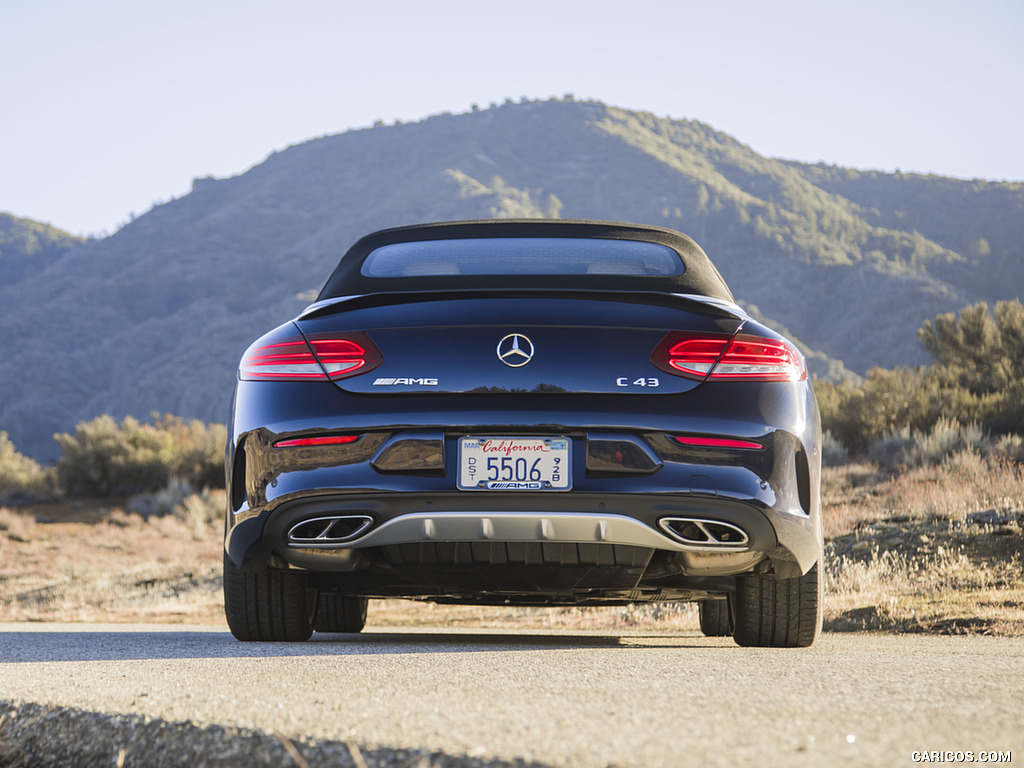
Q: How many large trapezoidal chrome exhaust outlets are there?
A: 2